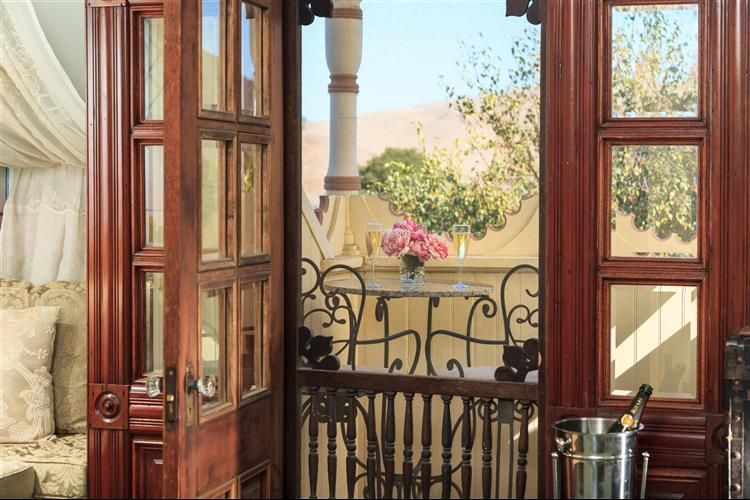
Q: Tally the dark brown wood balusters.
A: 11